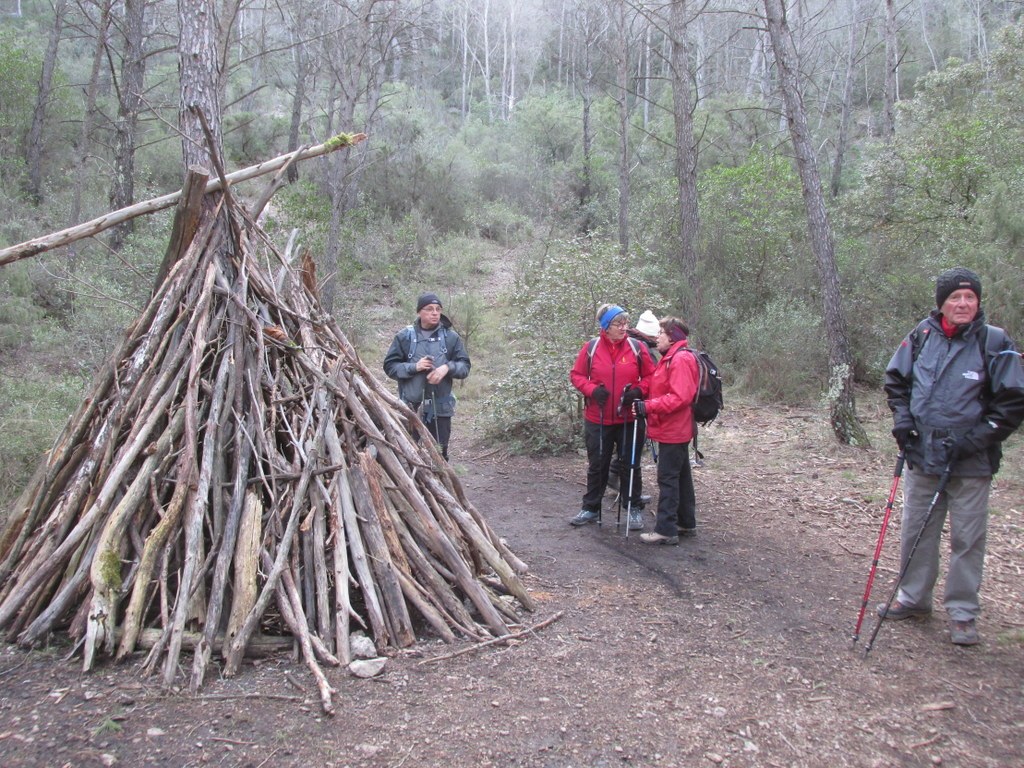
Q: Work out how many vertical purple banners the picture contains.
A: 0